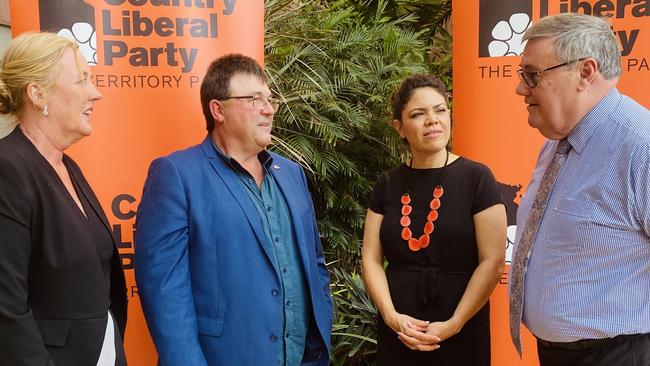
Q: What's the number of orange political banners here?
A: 2